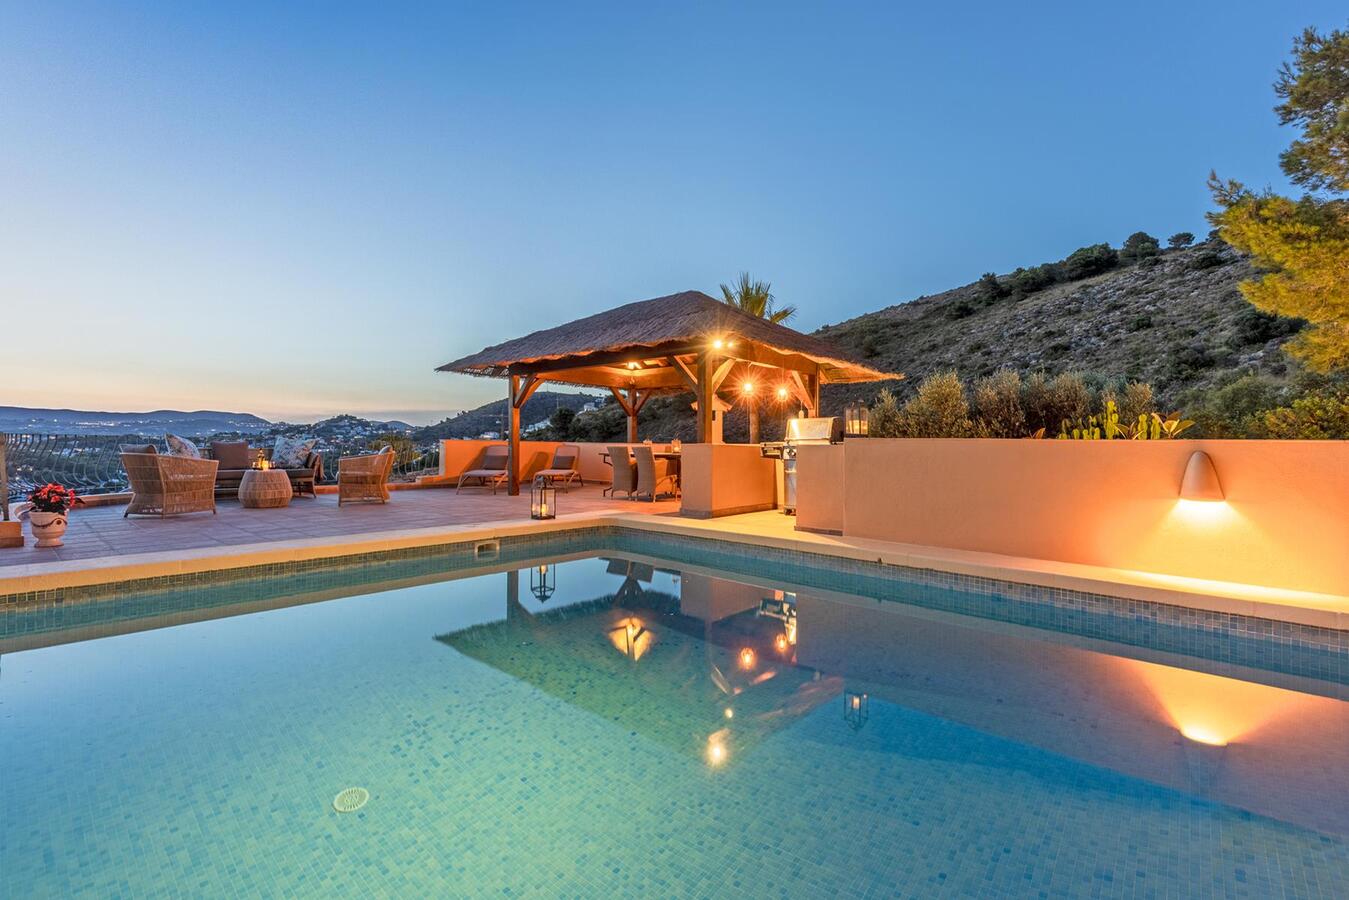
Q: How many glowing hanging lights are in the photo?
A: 2